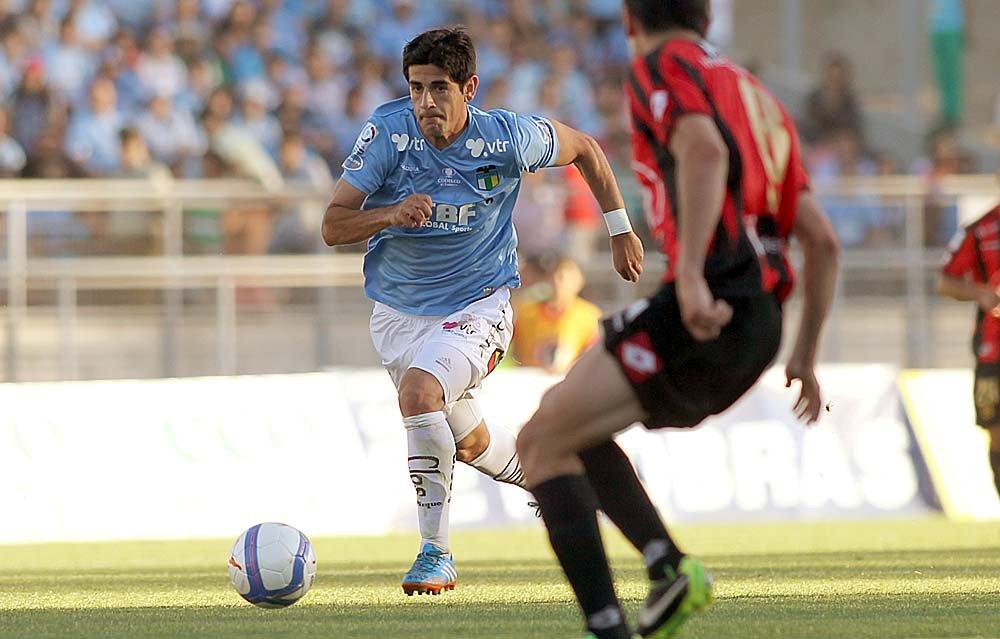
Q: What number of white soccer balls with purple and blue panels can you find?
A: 1